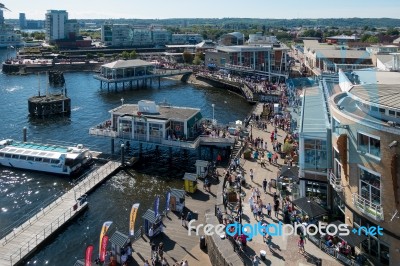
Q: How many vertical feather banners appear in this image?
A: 6